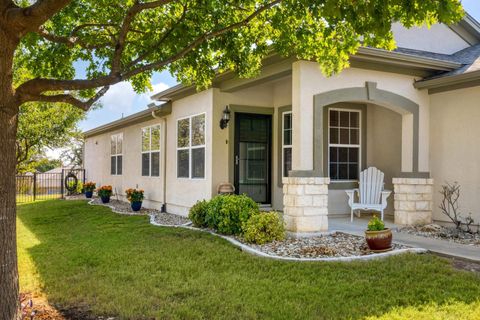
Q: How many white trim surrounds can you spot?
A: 5